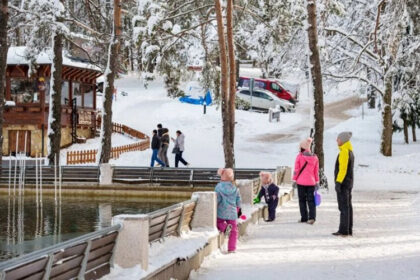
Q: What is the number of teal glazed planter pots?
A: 0